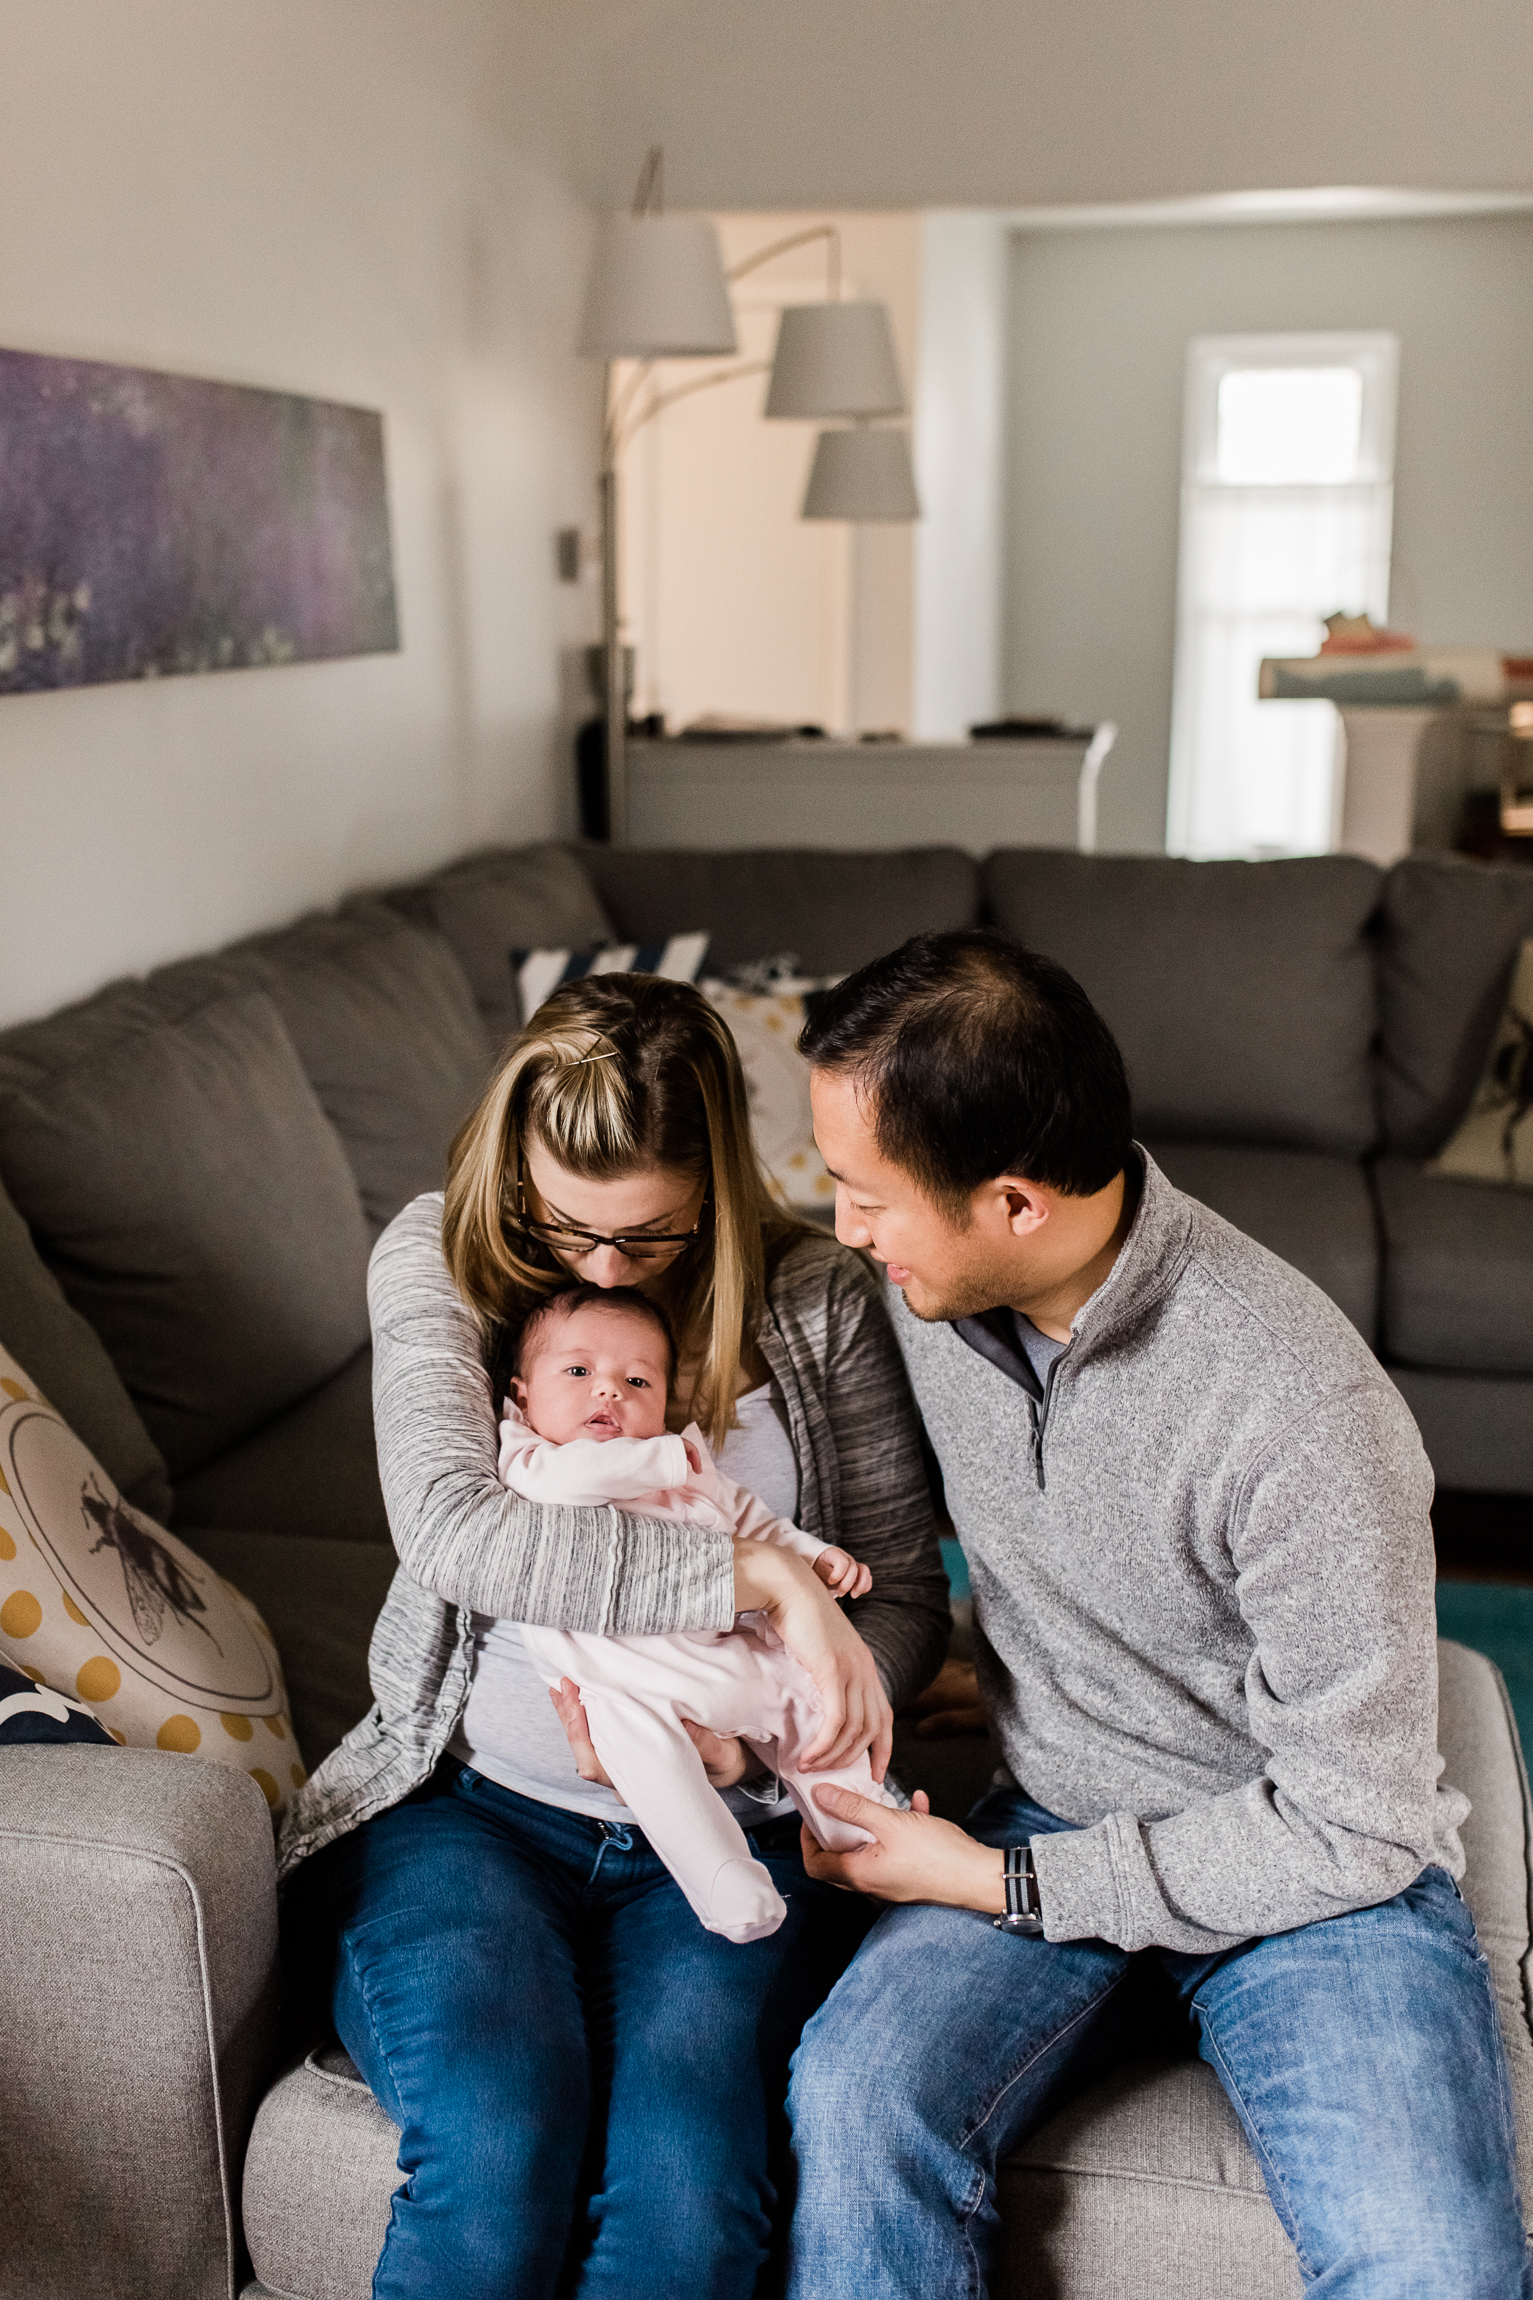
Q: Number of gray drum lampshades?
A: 3